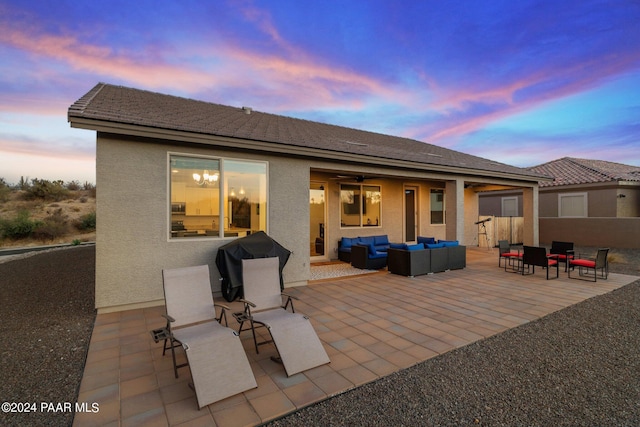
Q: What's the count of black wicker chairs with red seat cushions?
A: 4